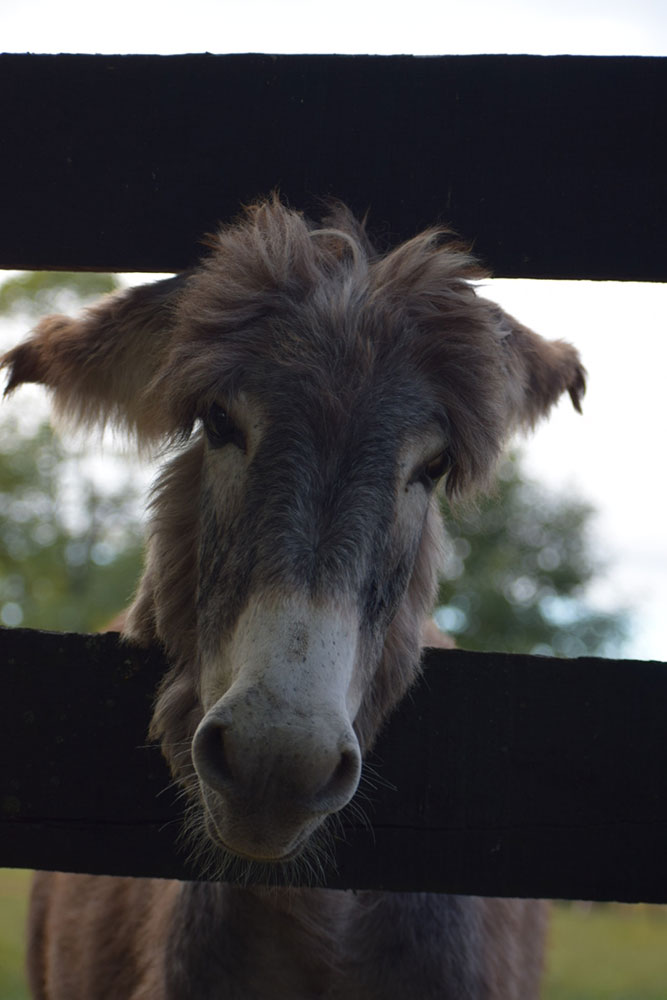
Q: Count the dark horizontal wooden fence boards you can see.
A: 2